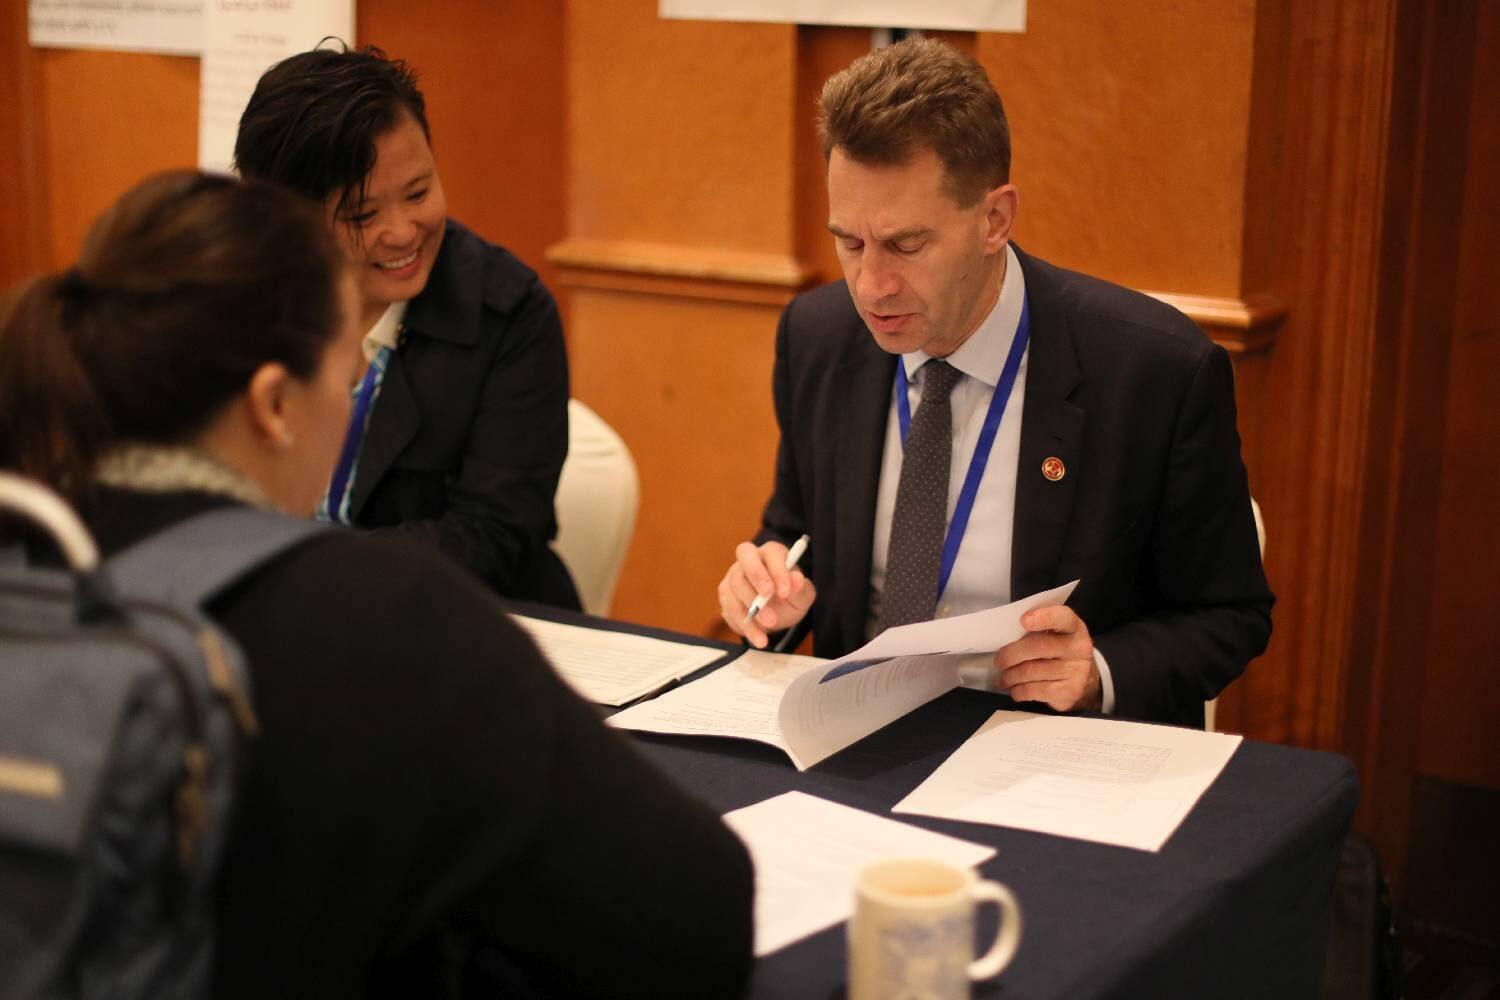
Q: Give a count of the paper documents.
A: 4